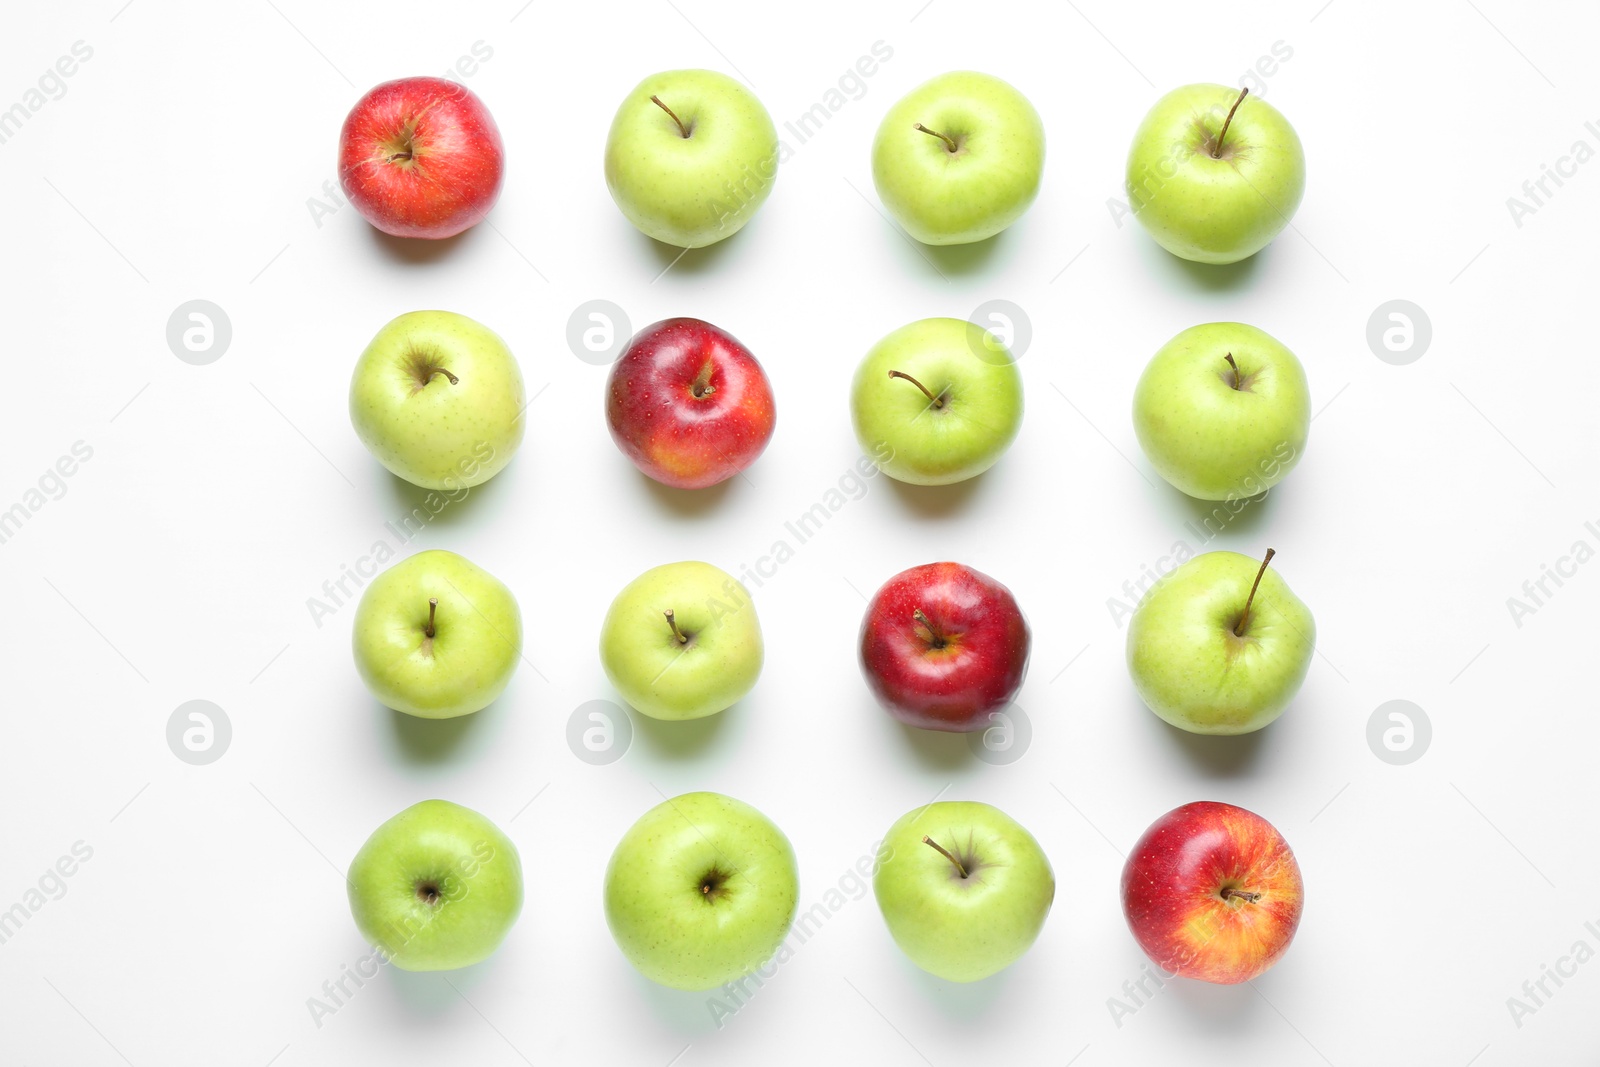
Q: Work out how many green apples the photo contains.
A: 12